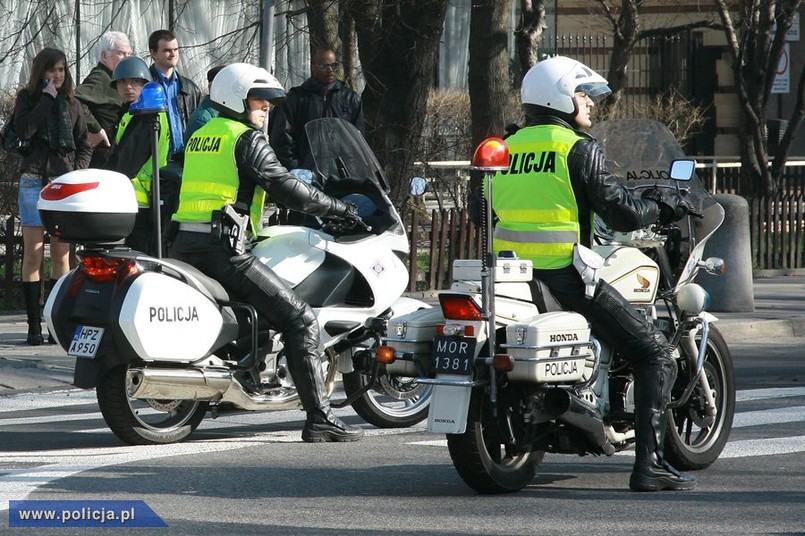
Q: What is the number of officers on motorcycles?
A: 2